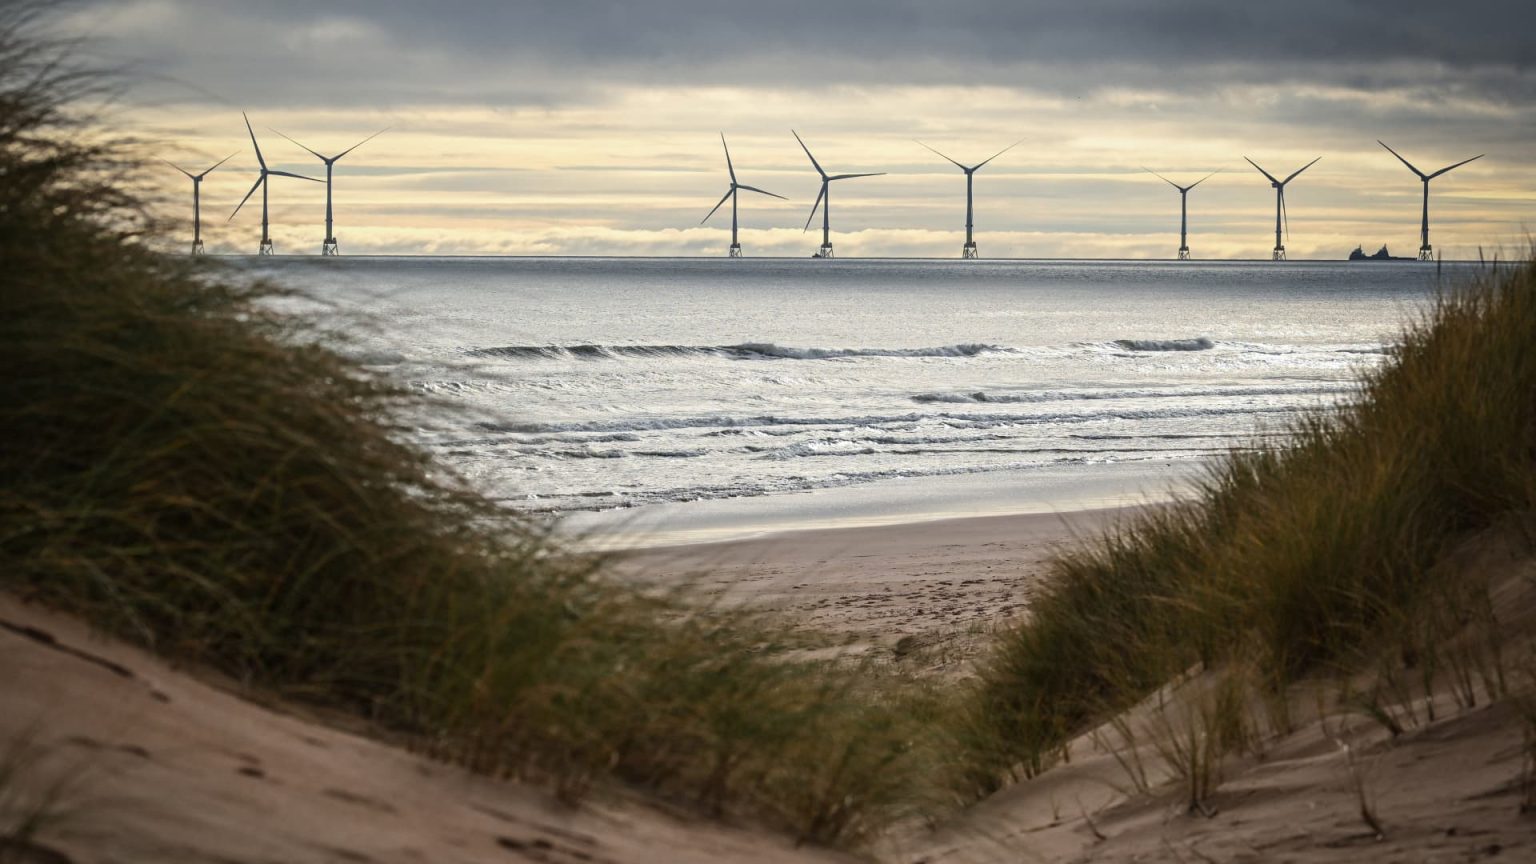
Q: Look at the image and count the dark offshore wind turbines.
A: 9